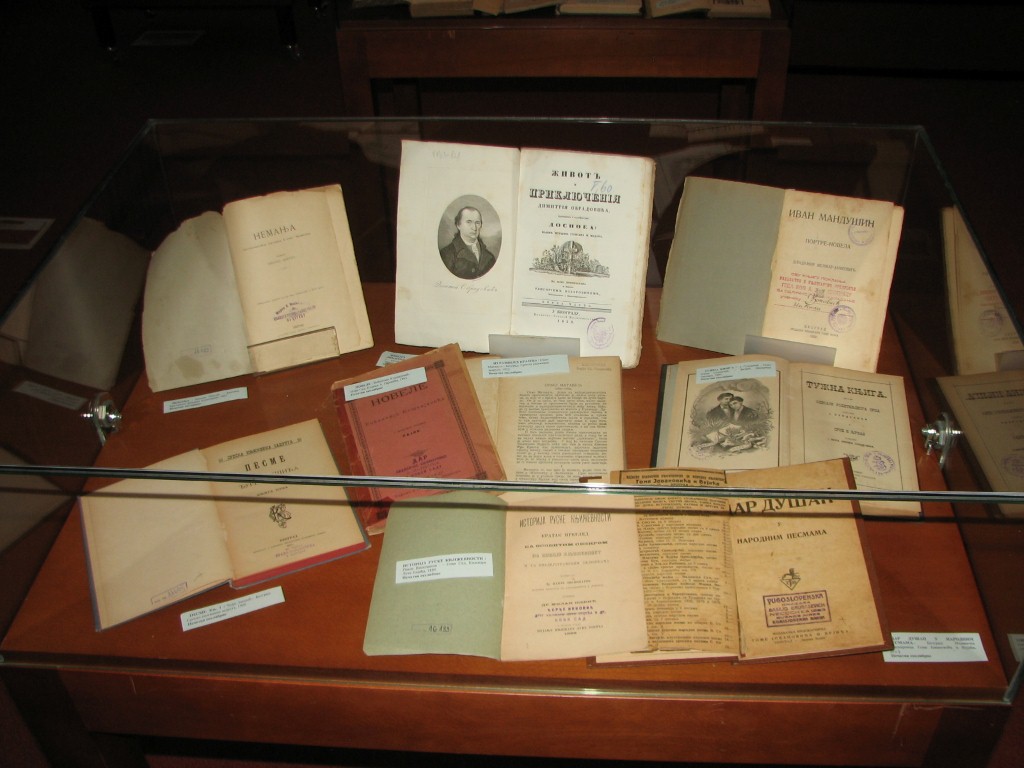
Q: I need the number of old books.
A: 9